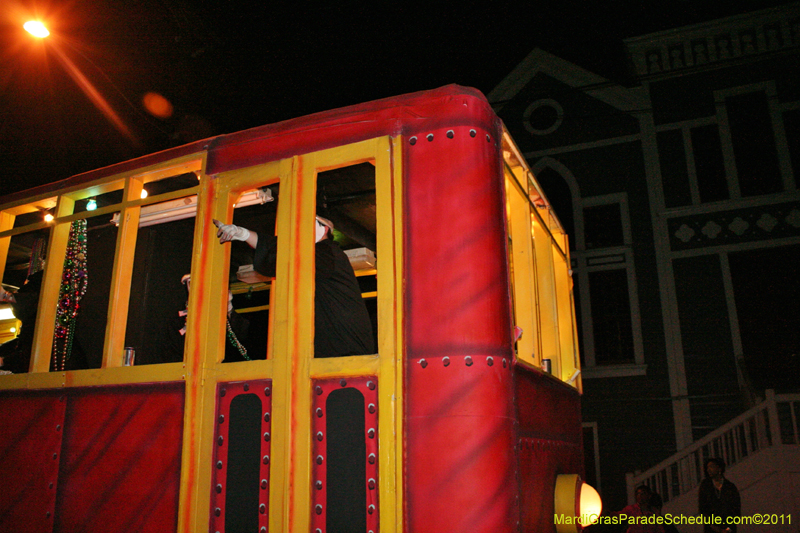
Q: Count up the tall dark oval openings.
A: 2